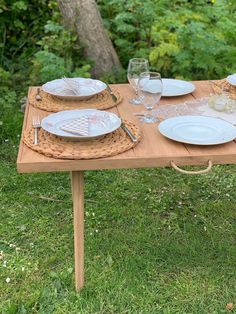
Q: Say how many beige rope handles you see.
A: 1